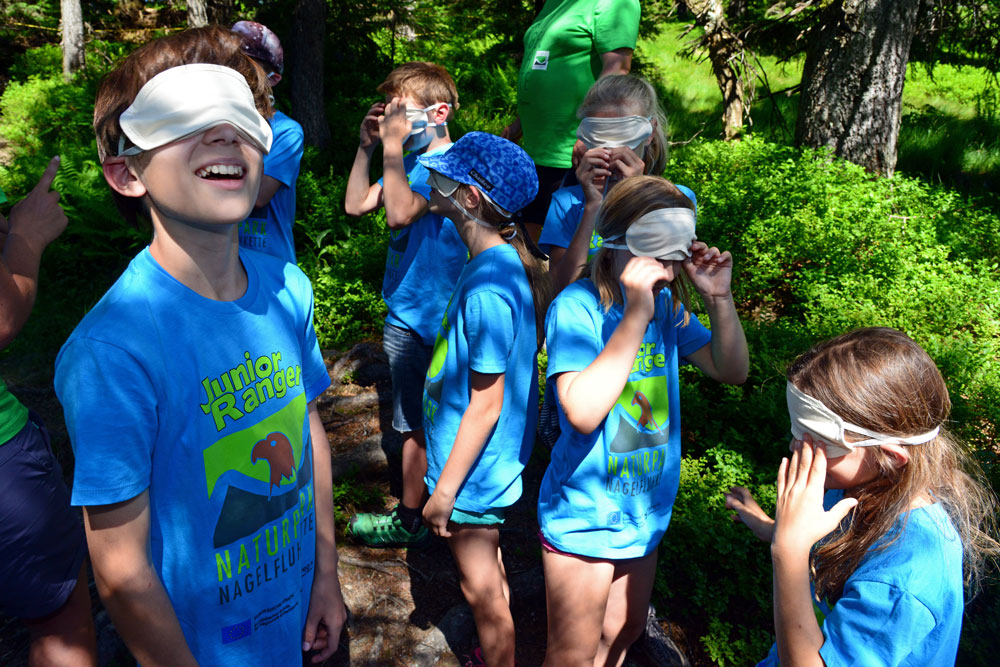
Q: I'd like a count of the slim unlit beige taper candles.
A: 0